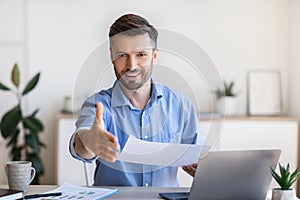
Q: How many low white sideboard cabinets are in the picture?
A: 1